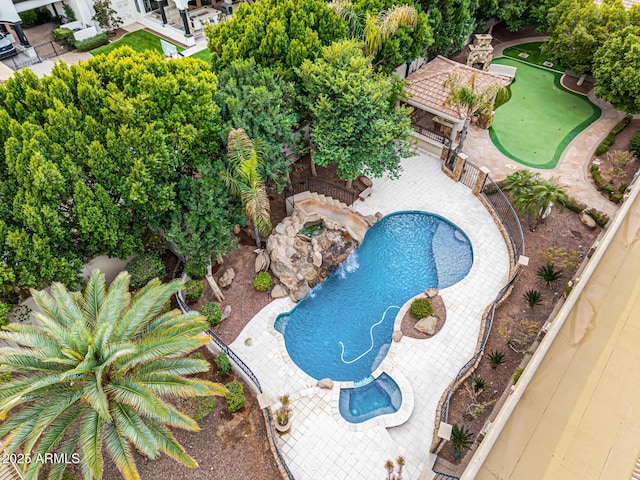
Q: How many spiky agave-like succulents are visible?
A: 5